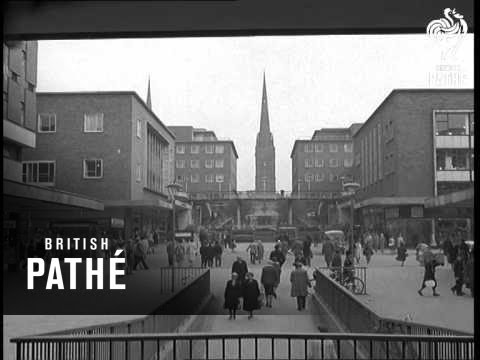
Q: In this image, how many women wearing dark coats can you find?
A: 2